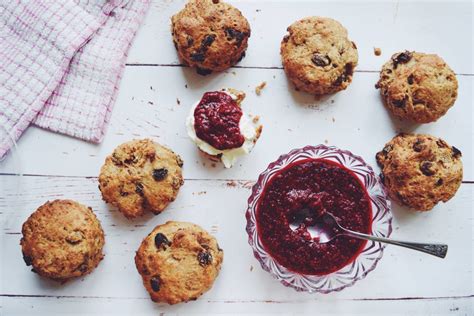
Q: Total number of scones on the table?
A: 8